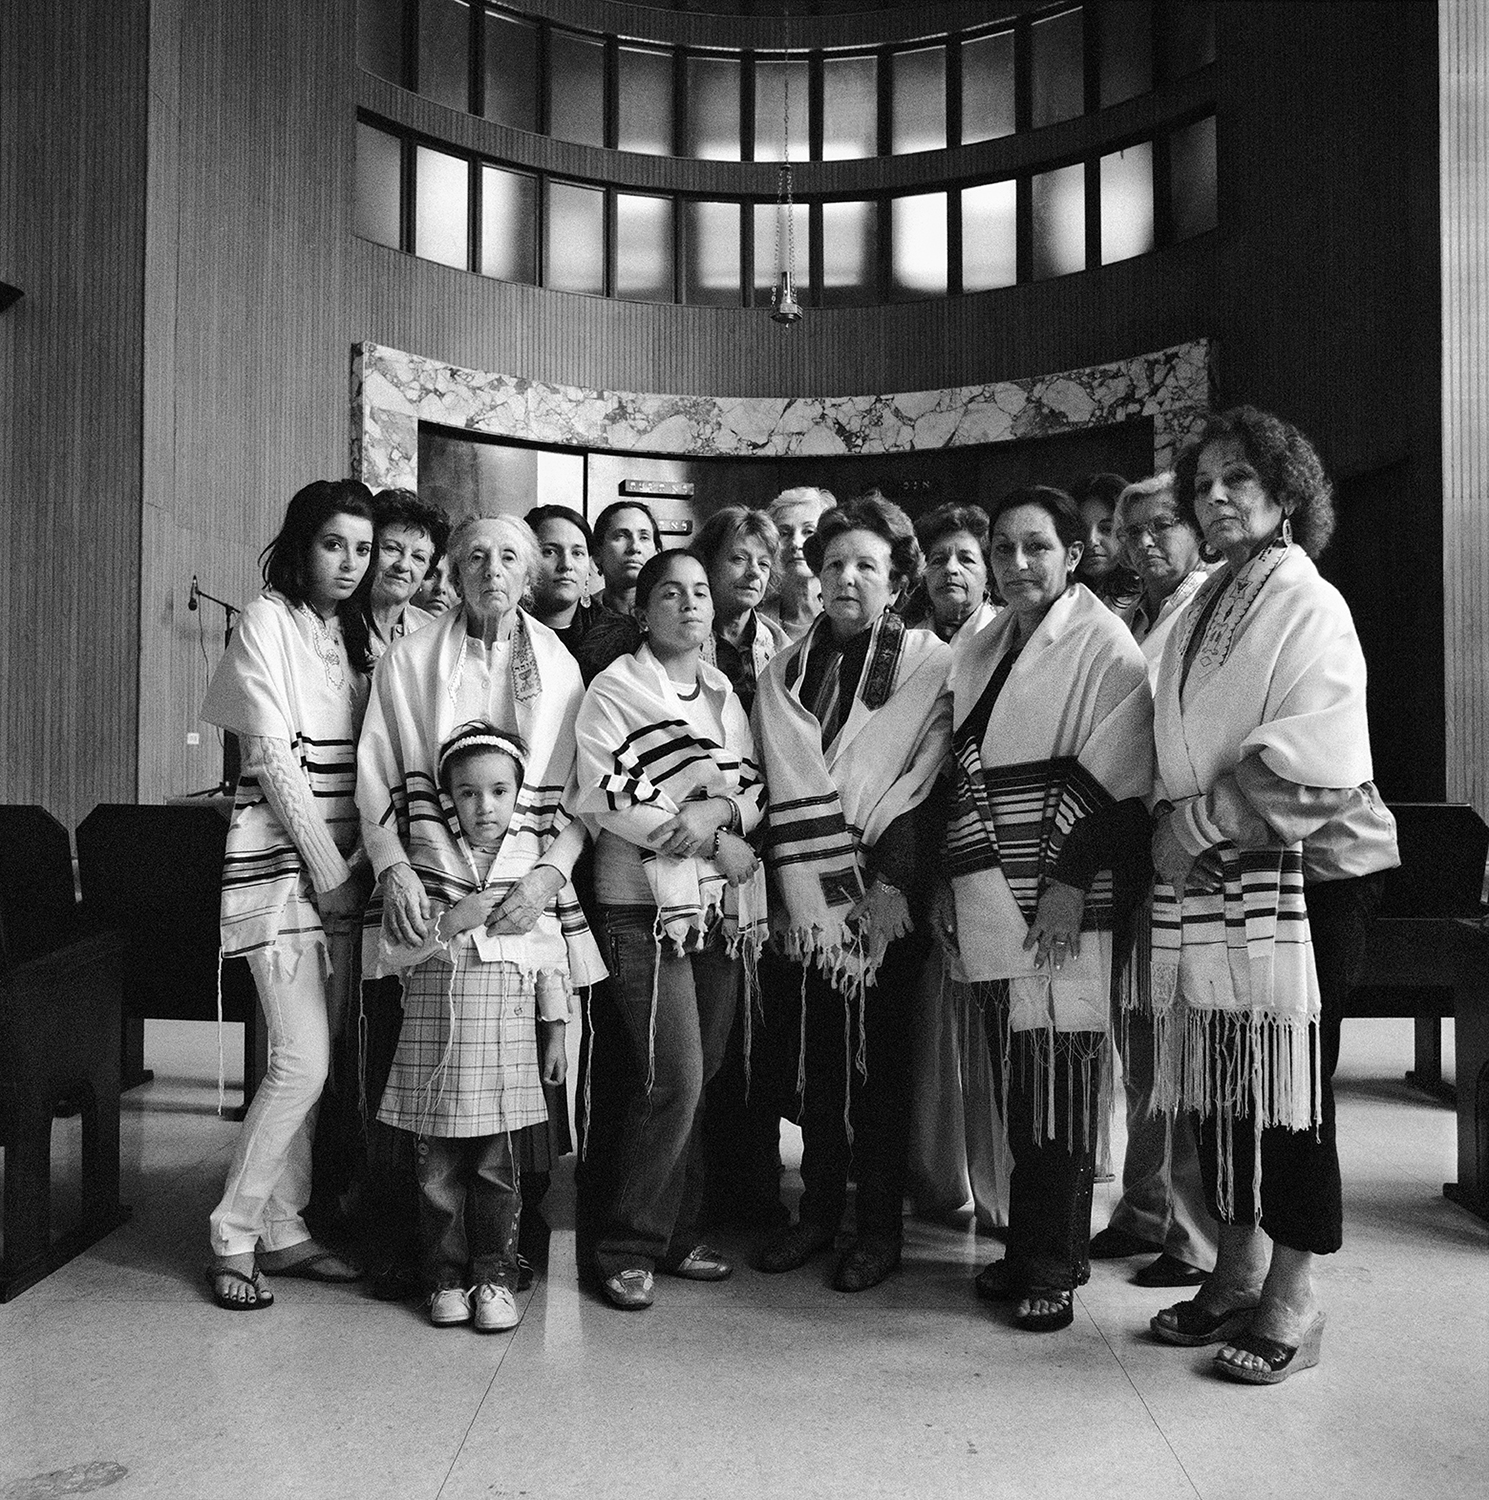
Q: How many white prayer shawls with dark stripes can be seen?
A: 6